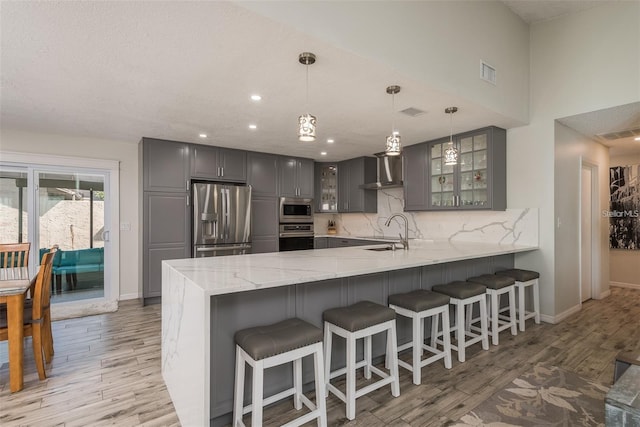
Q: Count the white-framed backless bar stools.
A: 6